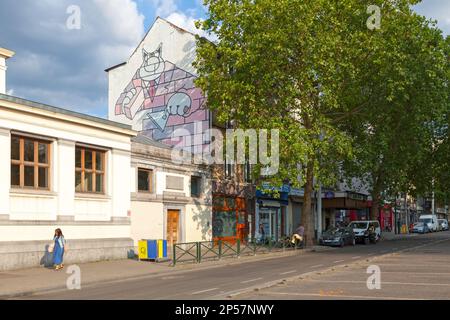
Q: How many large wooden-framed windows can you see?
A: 2